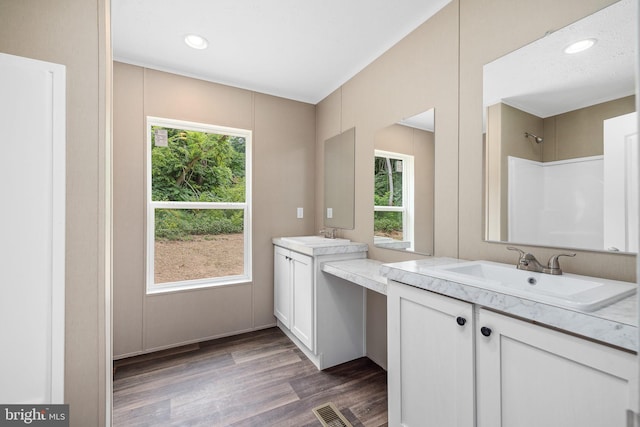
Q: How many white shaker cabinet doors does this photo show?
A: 4